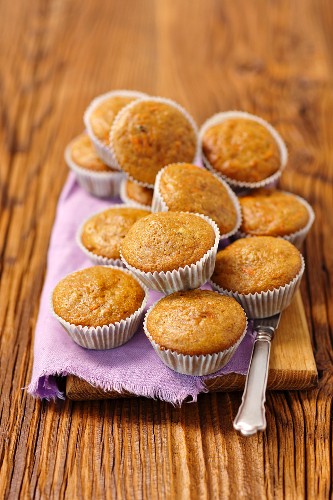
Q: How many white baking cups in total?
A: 12